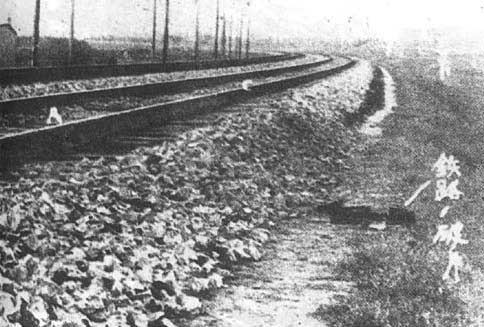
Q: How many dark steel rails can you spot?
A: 3